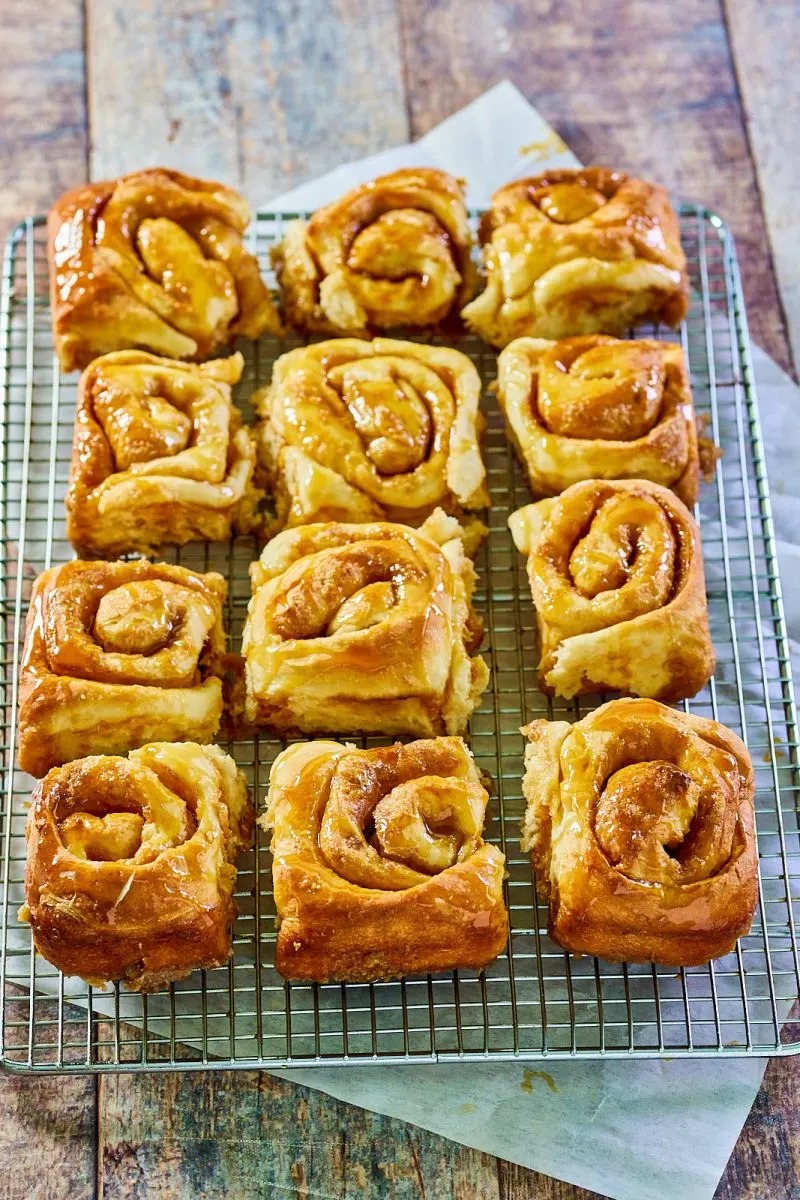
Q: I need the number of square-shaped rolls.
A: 12